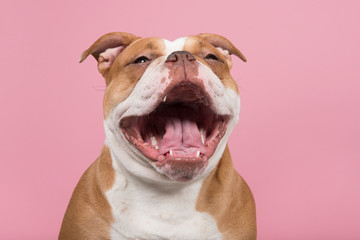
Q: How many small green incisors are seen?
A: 0